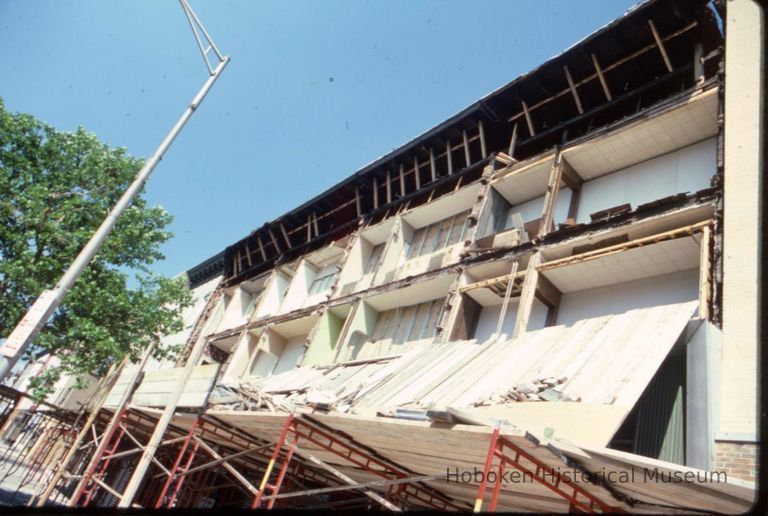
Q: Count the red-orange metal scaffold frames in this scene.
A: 4